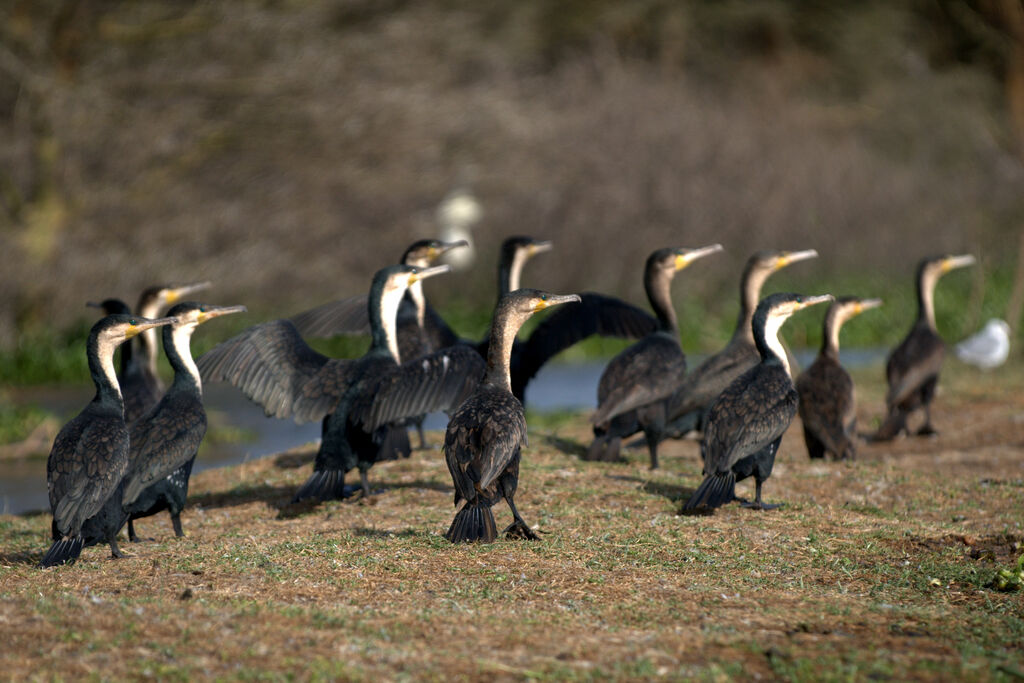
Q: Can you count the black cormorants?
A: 13